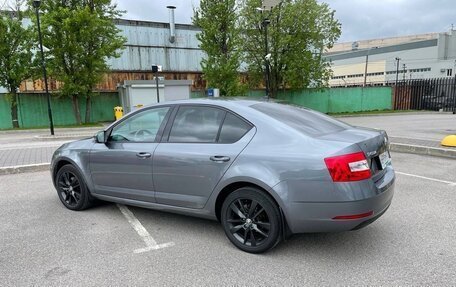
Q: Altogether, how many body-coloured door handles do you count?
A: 2